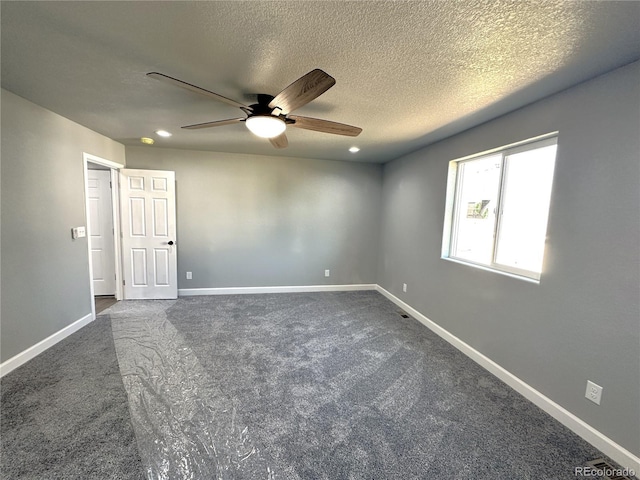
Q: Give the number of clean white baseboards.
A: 3